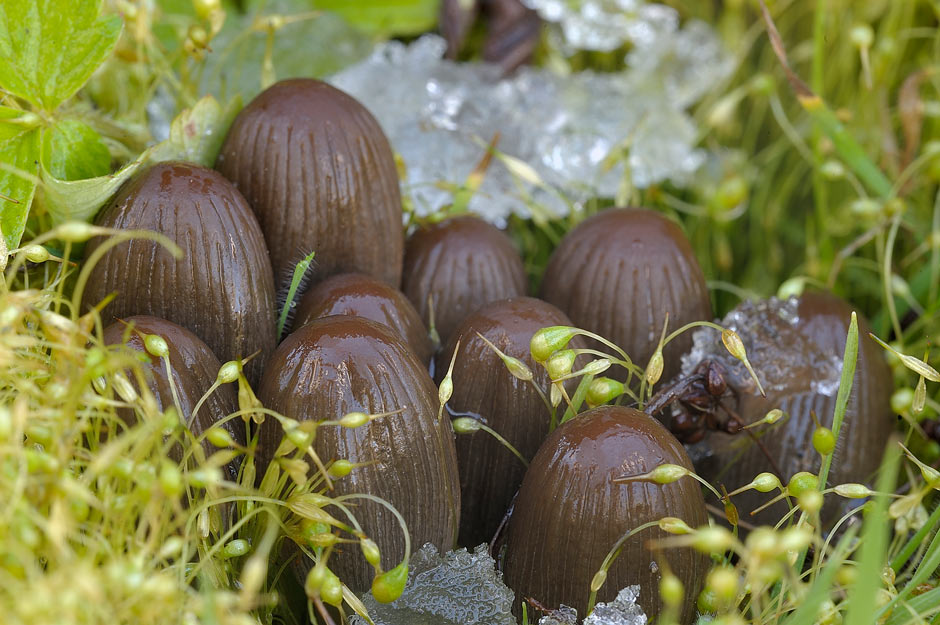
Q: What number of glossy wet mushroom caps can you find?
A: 10